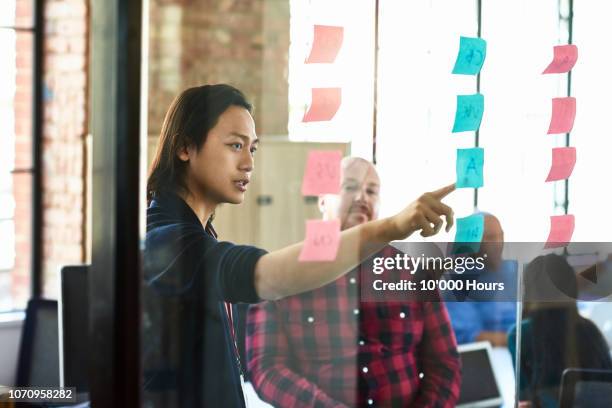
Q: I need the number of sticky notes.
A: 12